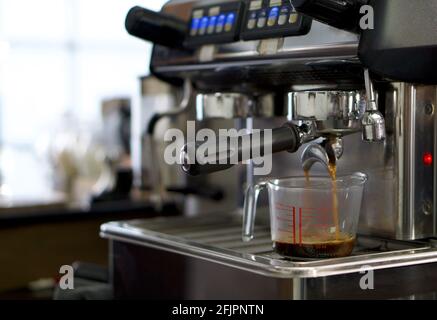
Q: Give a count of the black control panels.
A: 2